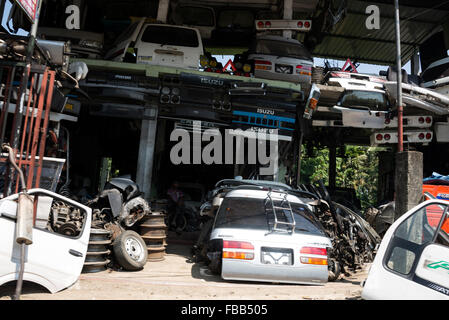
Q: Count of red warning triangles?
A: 2